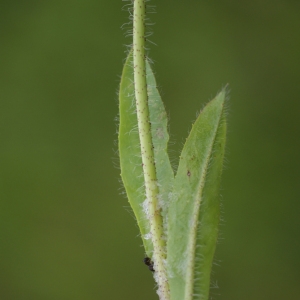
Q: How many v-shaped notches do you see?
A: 1